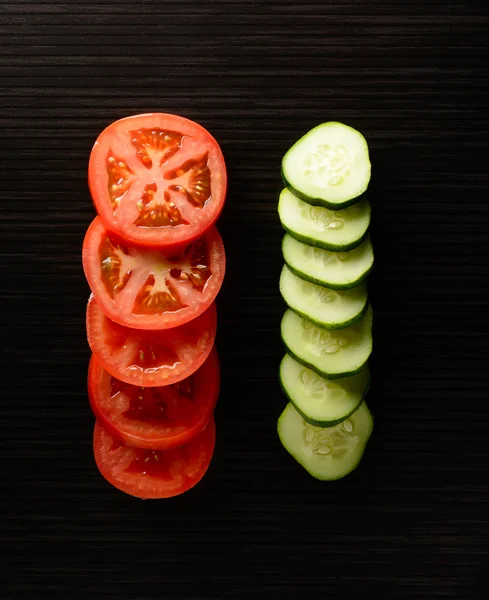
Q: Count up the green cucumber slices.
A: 7